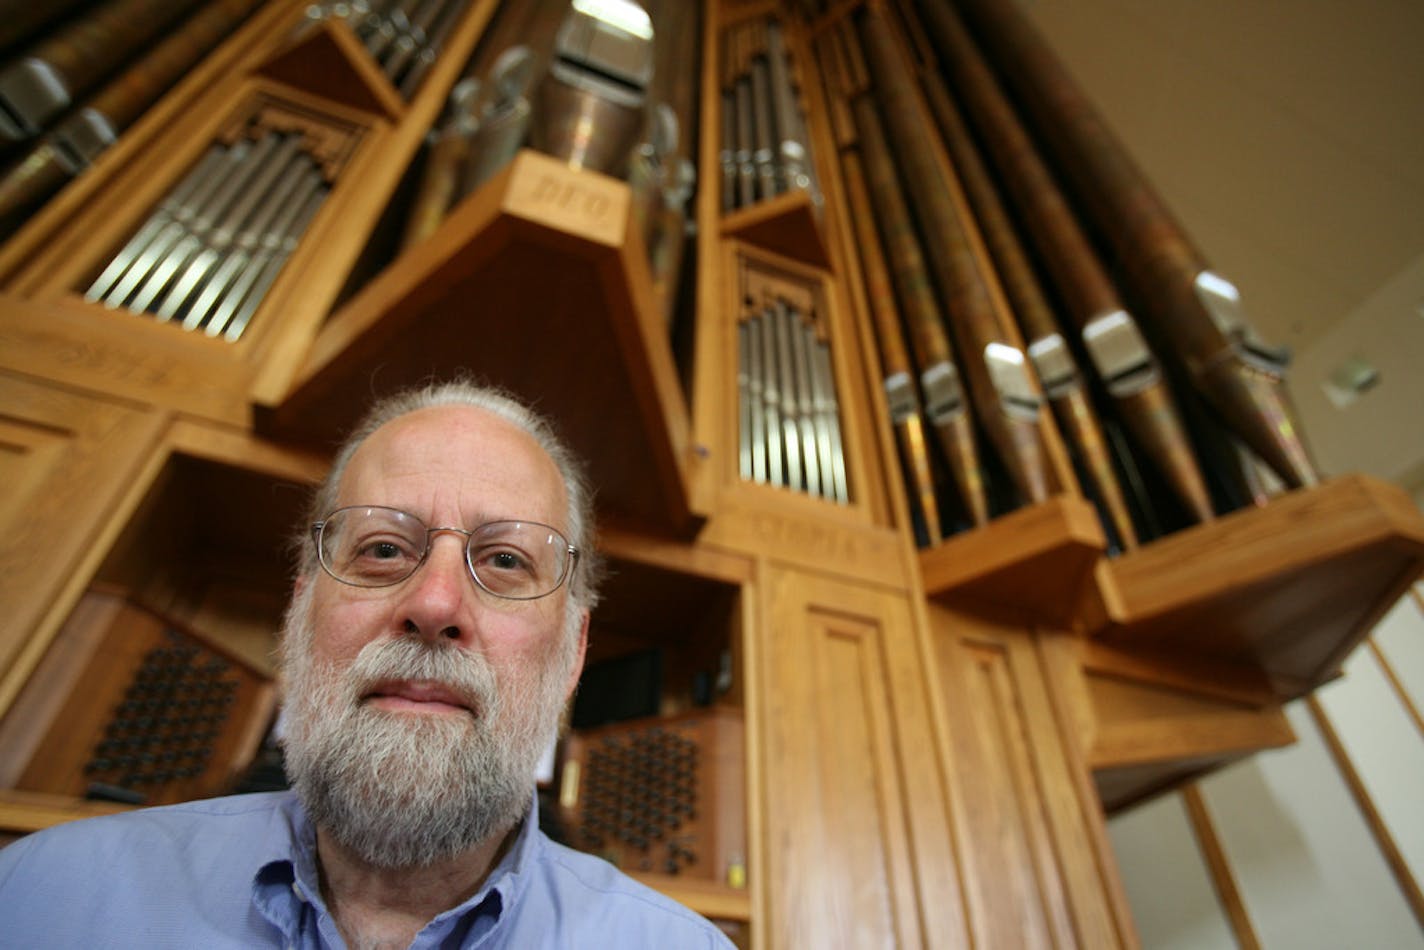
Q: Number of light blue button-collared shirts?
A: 1